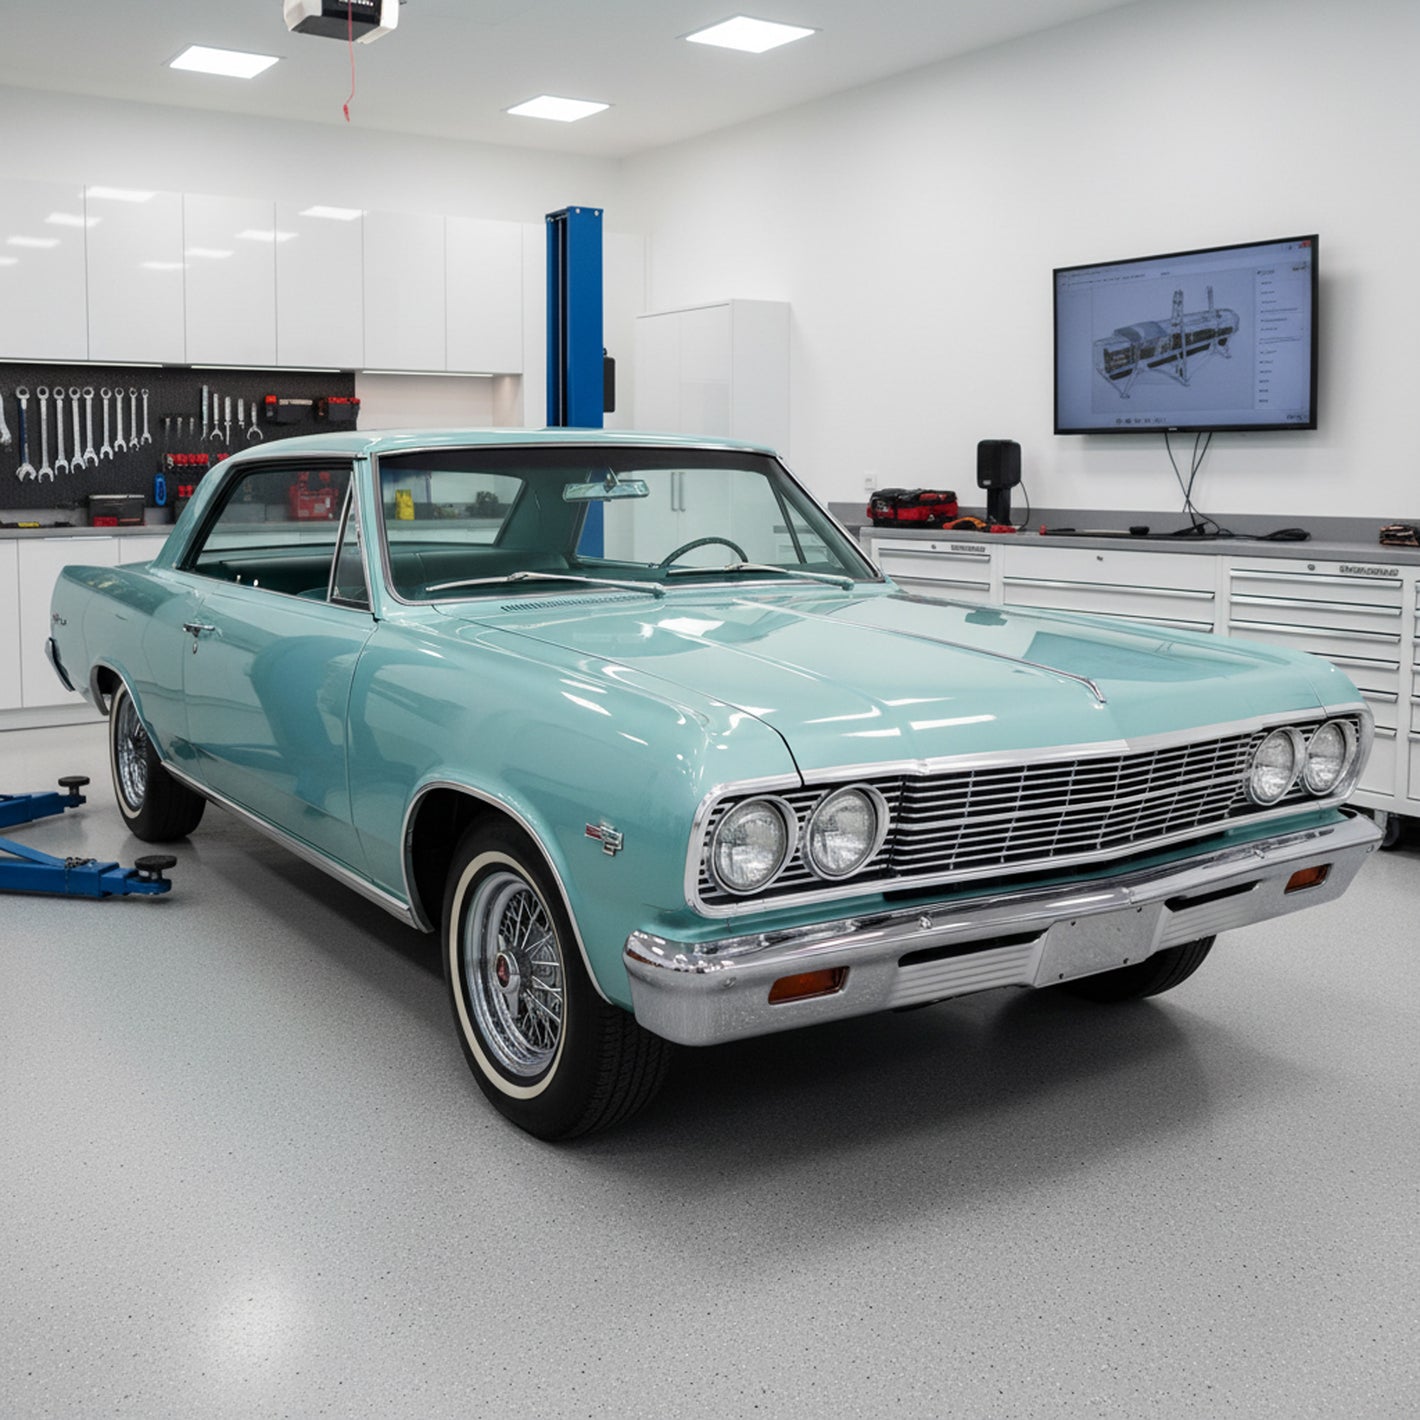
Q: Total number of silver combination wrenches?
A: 9